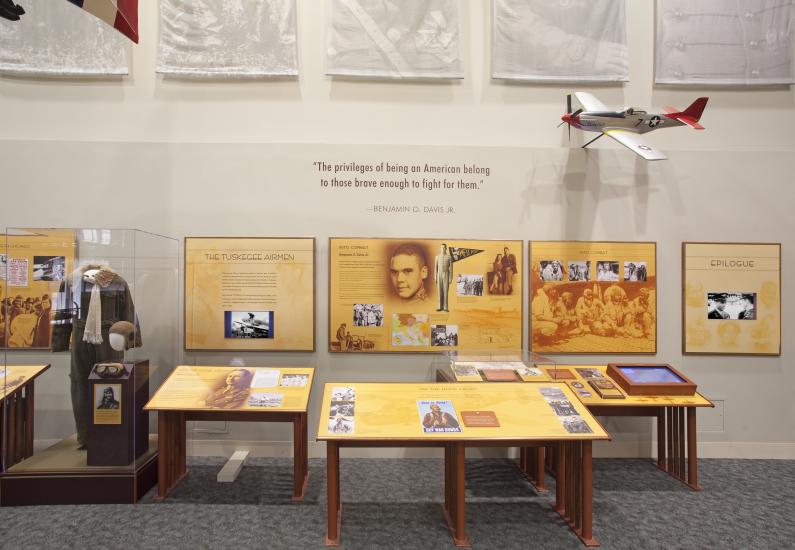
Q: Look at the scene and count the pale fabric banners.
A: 5